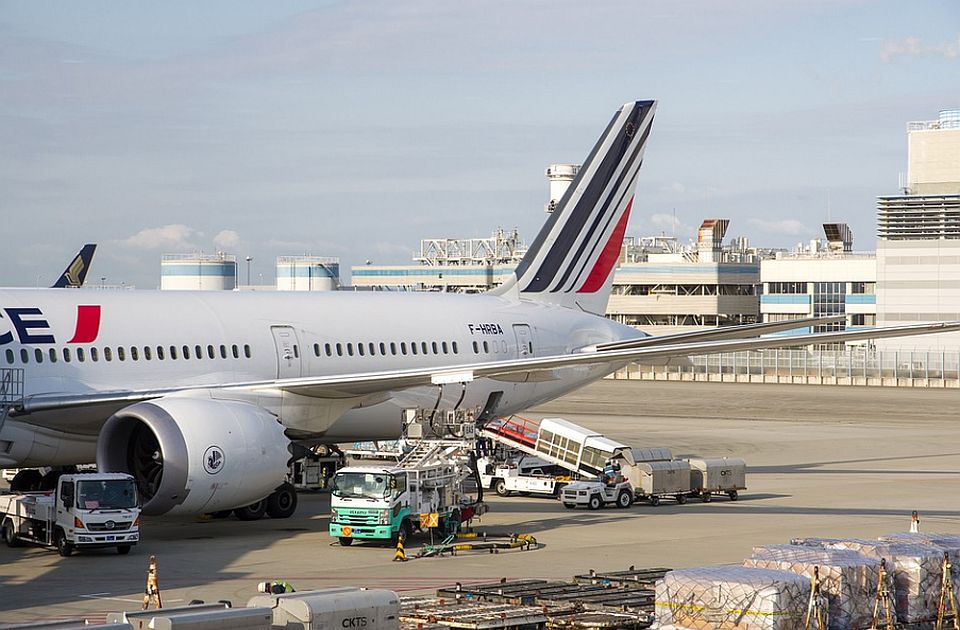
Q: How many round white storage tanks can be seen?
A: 2